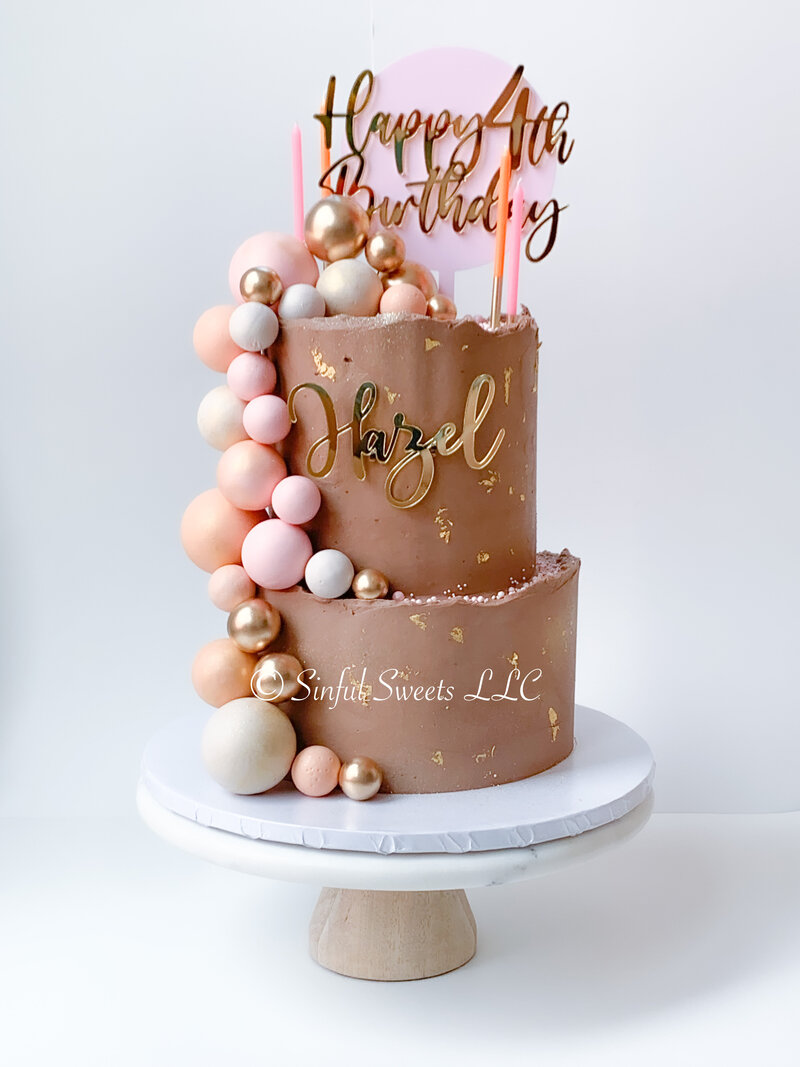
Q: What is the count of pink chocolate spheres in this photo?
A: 5